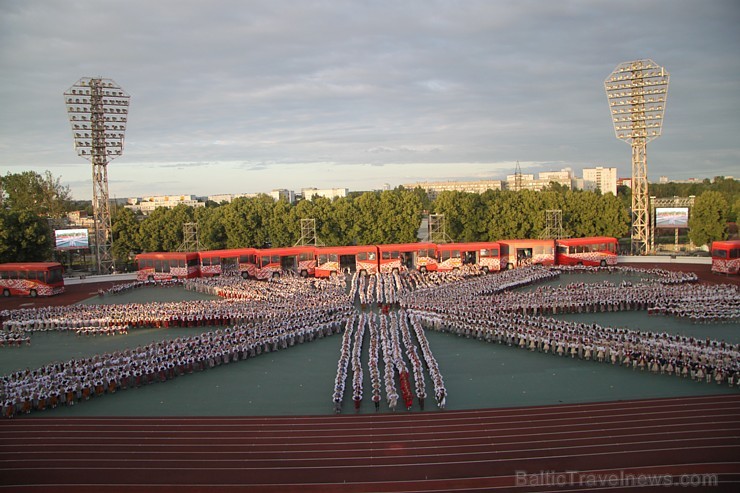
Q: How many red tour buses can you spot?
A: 10